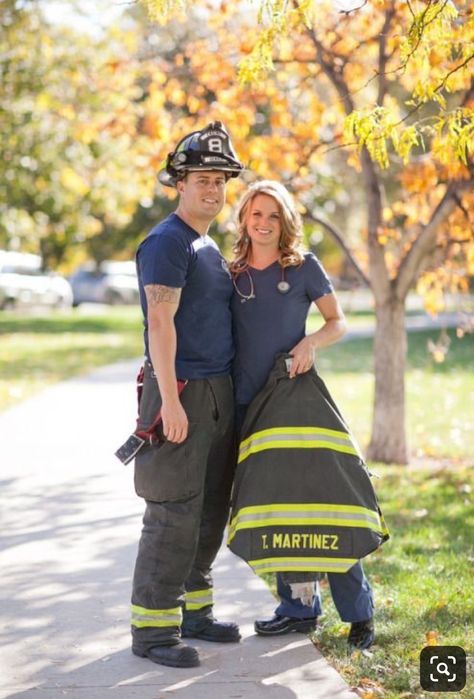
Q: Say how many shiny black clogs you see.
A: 2